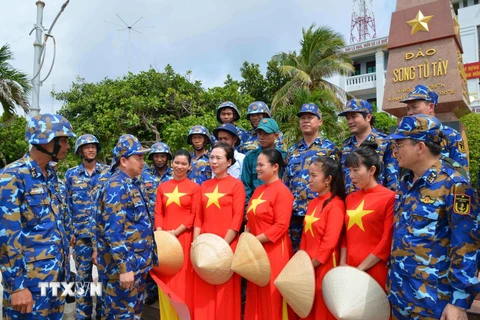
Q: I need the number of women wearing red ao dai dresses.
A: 5